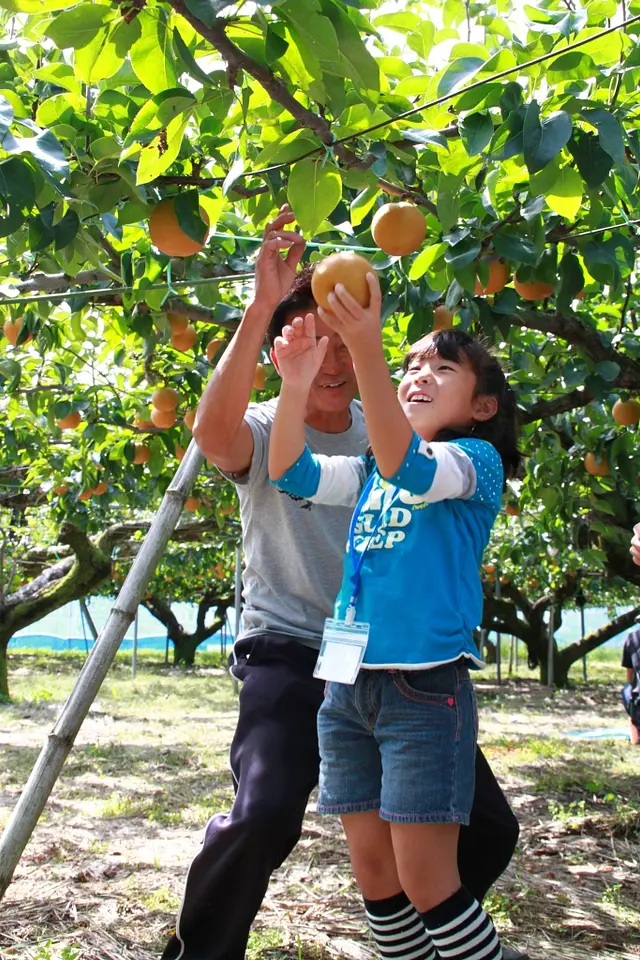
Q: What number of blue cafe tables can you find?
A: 0